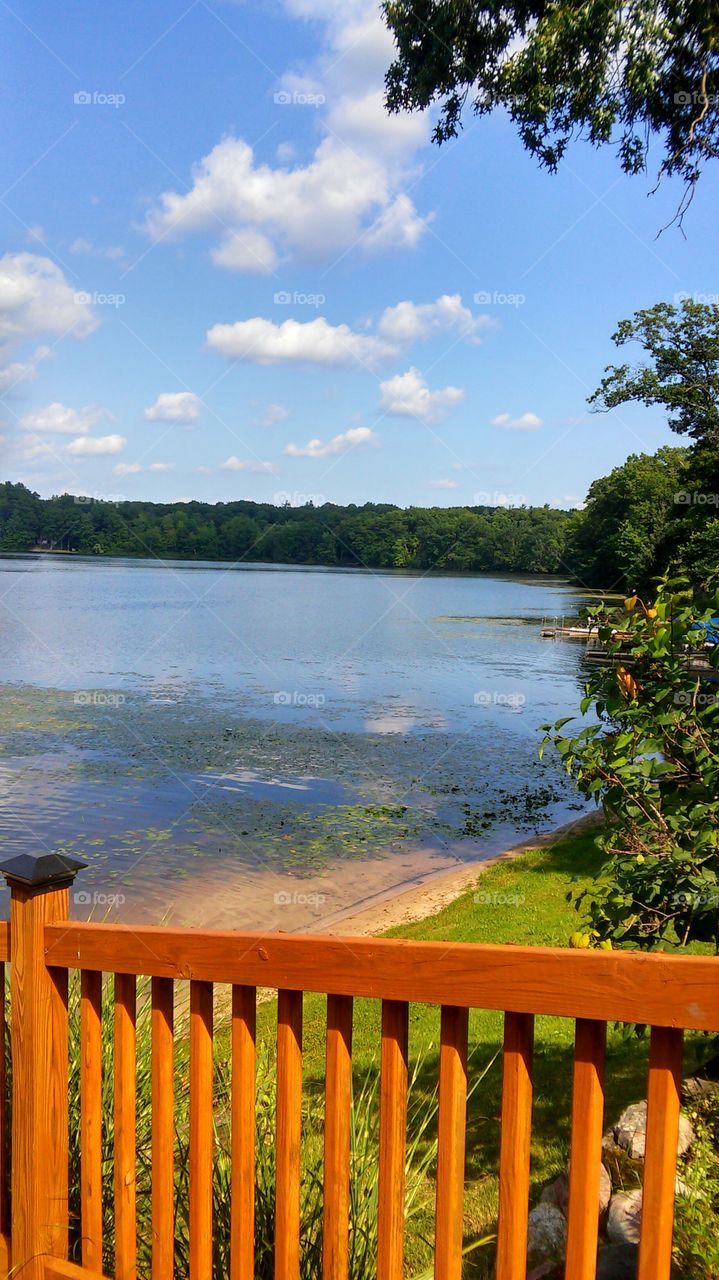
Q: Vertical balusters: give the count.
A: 12